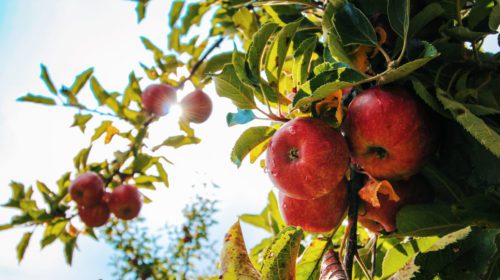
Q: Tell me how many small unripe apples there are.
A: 0